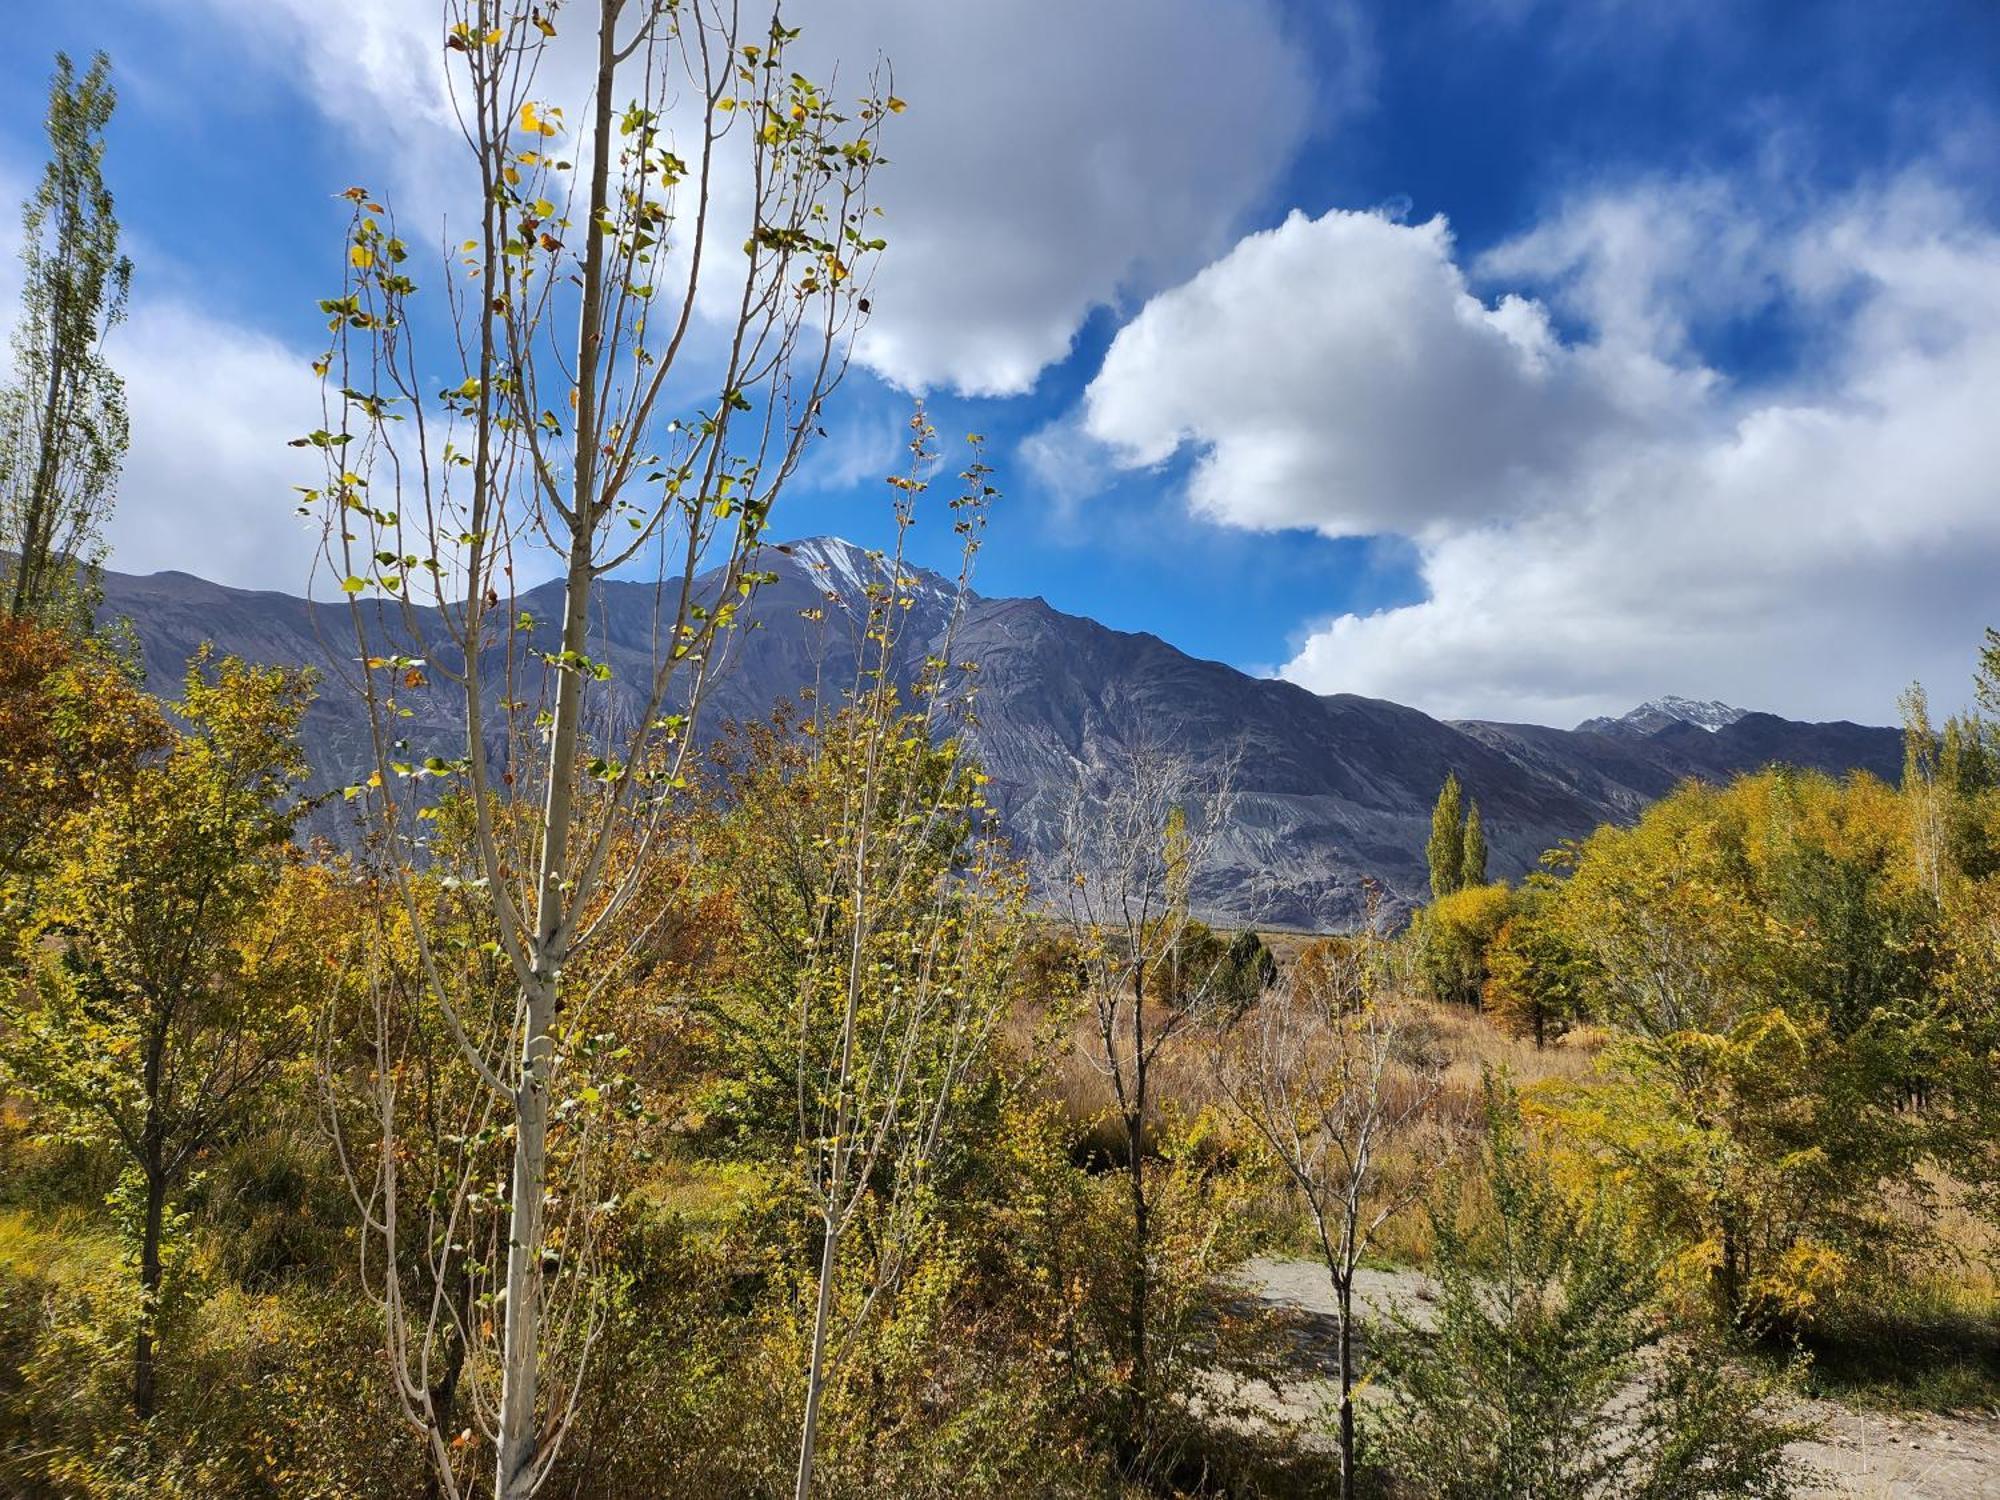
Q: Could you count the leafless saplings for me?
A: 2